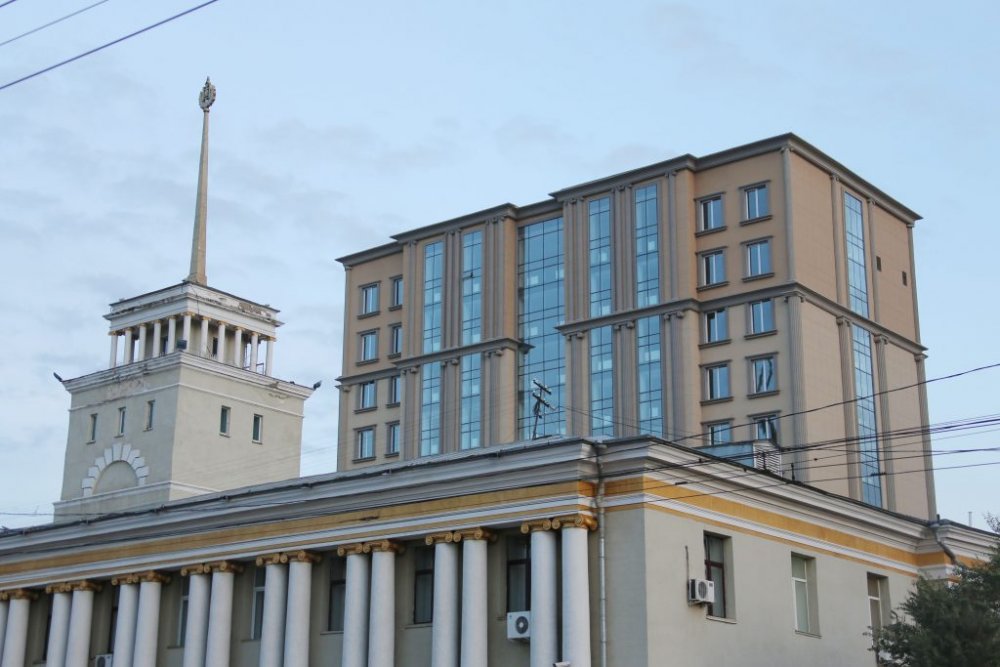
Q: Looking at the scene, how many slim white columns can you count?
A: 11